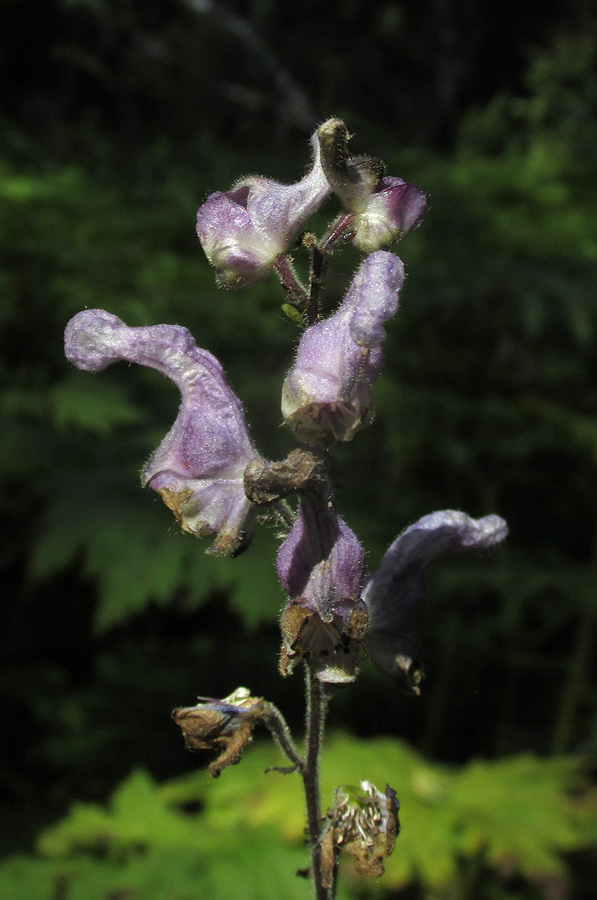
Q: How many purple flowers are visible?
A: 6